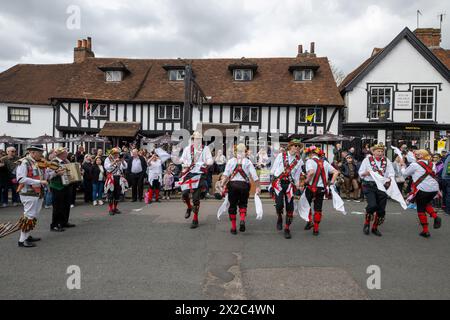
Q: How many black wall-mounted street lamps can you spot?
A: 0